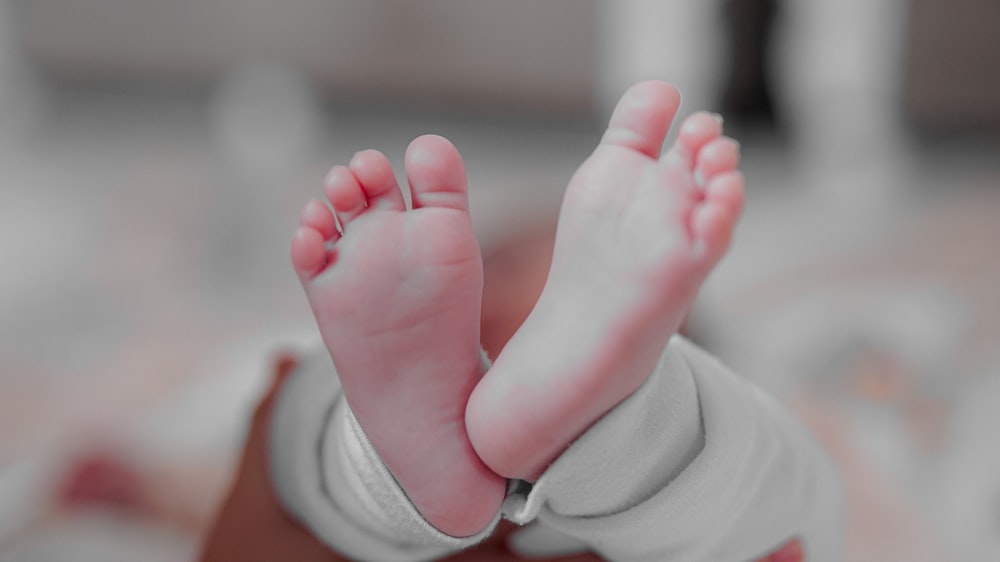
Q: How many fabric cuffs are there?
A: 2